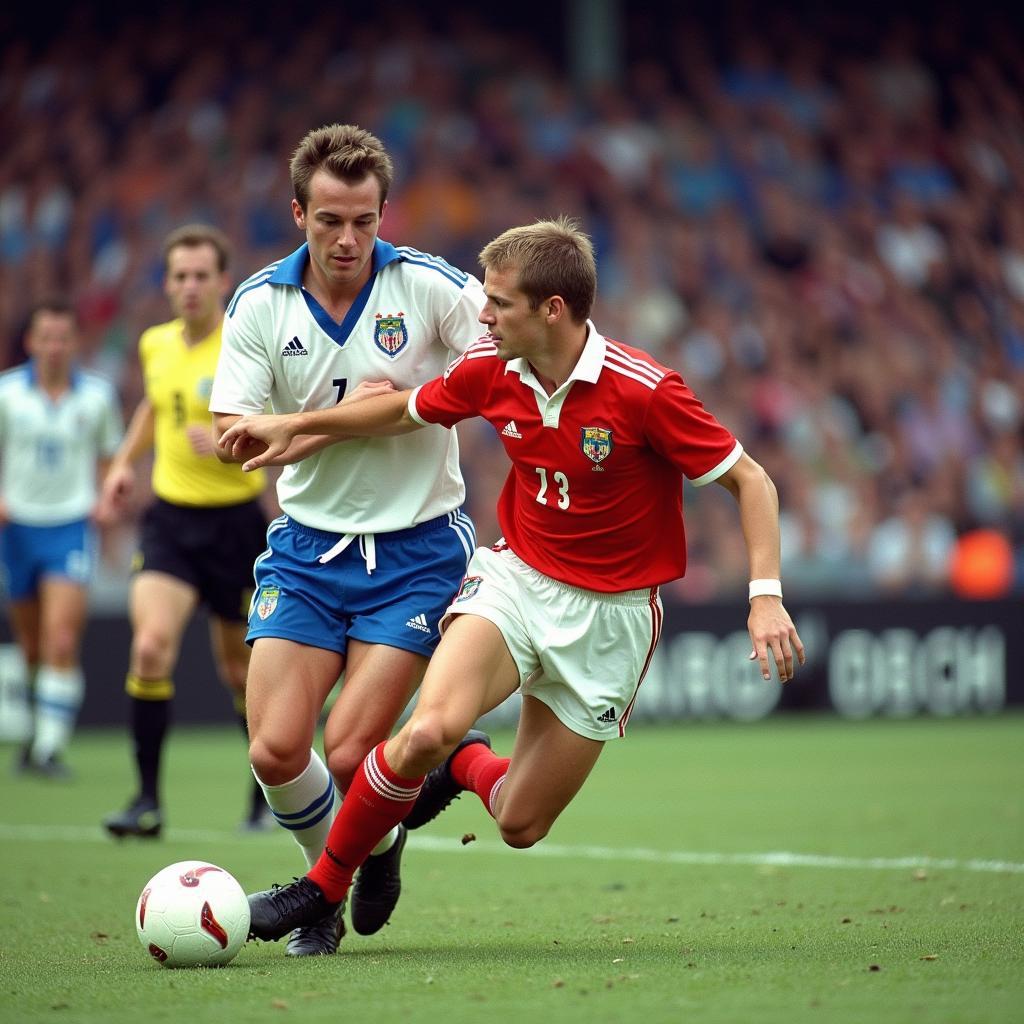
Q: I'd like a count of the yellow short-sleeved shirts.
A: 1